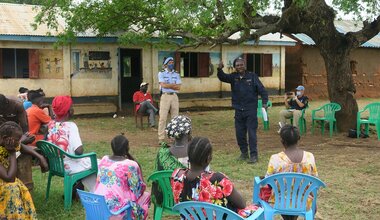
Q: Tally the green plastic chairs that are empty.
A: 3